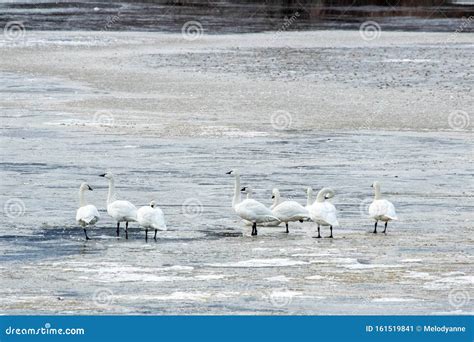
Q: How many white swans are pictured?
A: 9